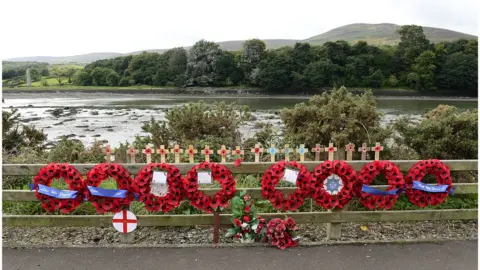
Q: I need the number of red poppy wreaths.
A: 8